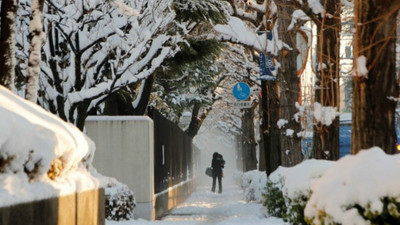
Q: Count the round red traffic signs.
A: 0